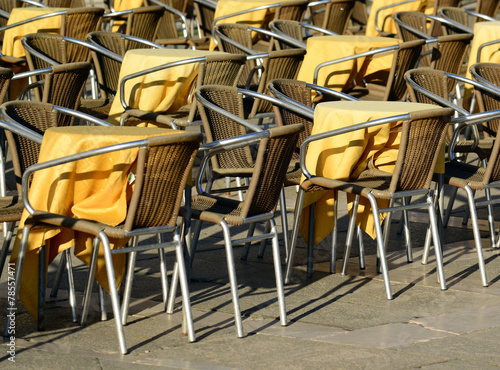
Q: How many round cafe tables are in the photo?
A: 9